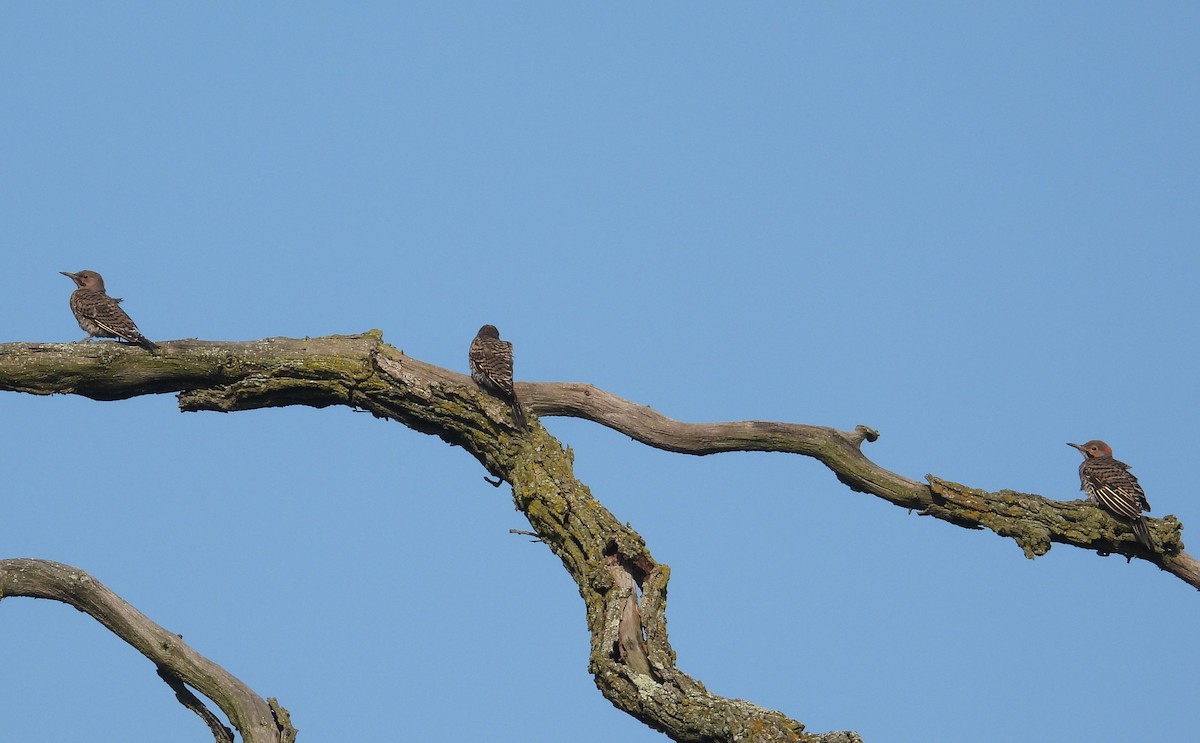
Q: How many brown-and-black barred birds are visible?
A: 3